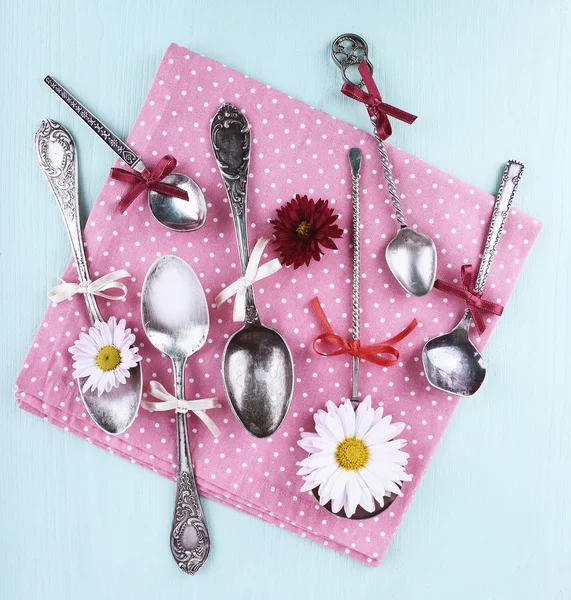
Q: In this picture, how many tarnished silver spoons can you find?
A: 7